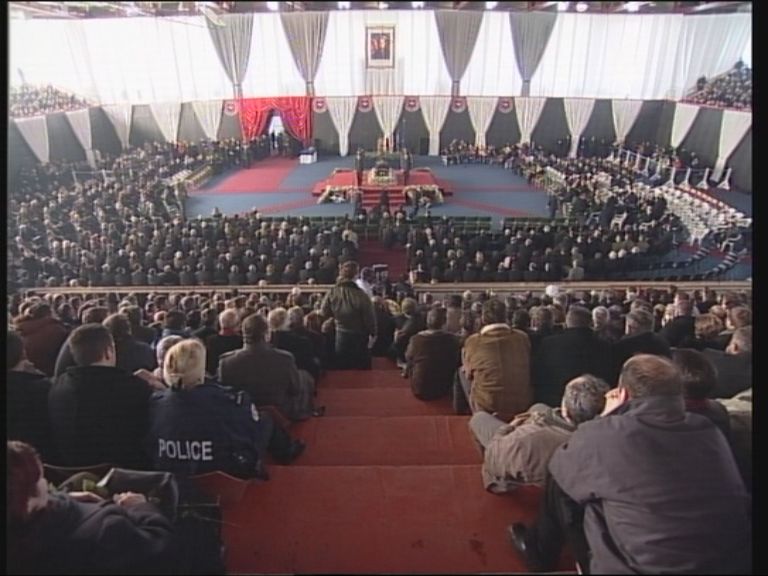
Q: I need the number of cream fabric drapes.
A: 14